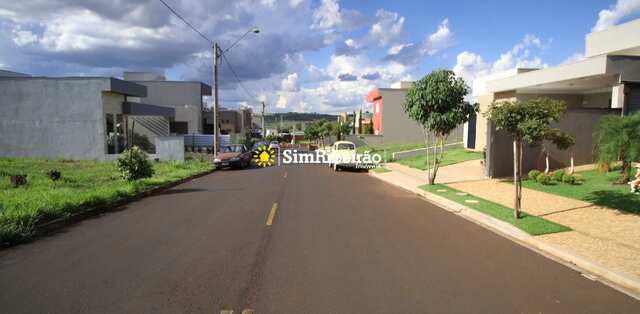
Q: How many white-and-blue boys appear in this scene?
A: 0